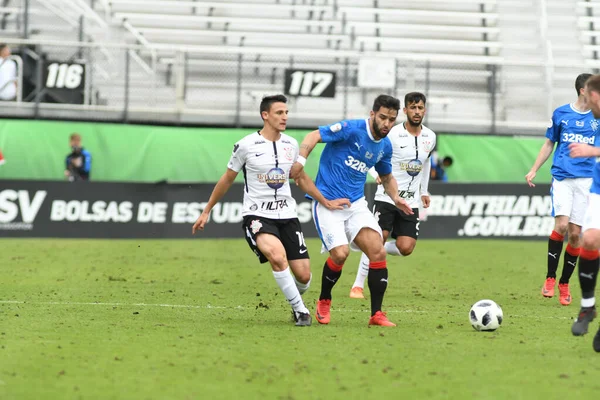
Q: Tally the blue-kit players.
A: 3